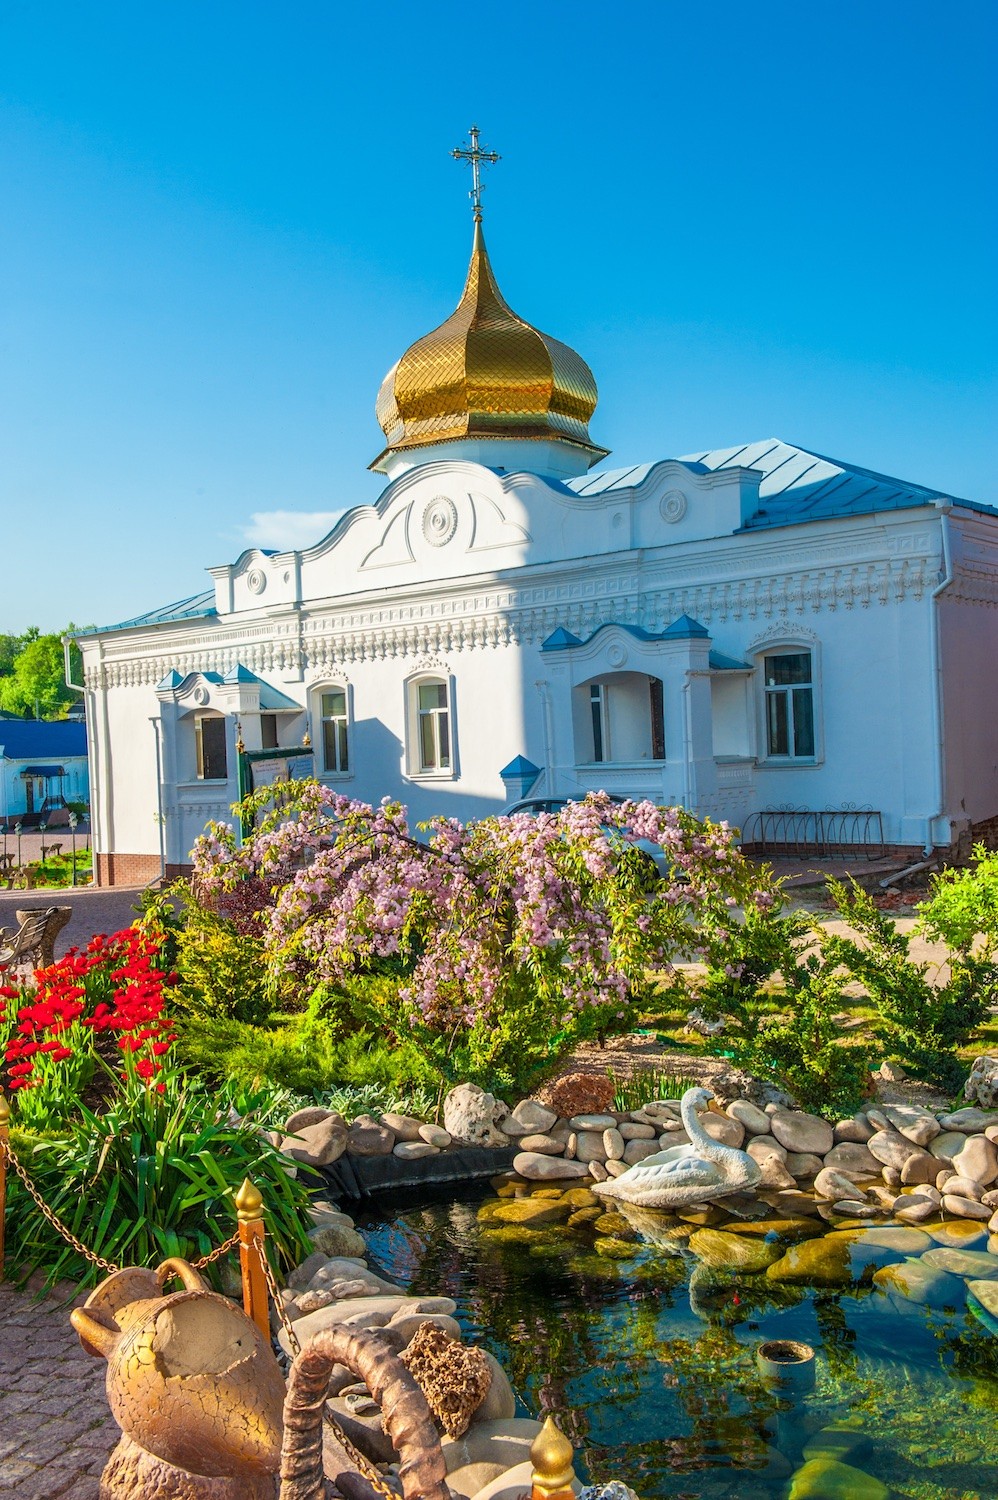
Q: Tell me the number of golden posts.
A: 3